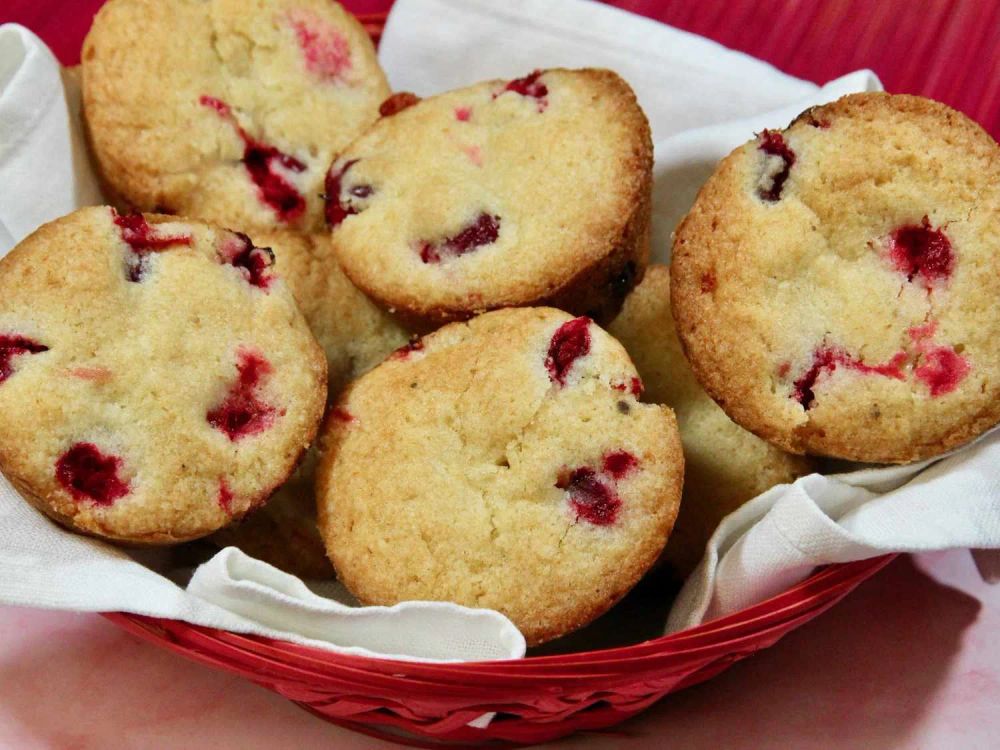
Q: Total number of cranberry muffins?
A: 7